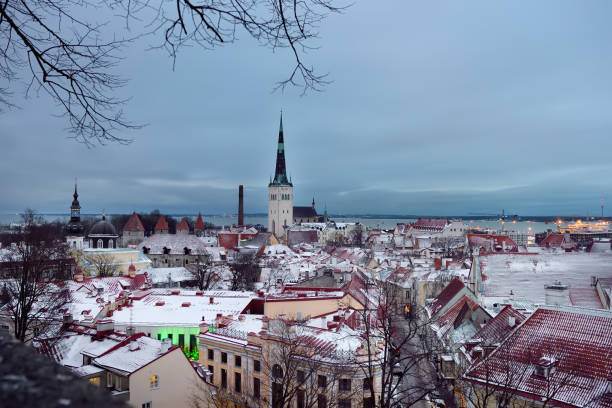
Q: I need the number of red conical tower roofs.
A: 4